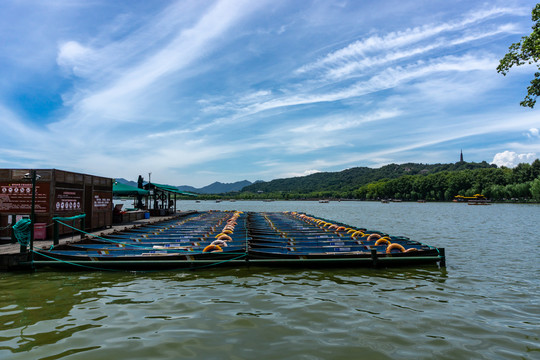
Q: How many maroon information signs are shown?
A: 3